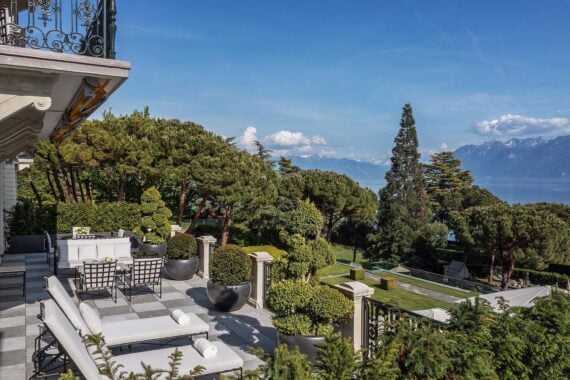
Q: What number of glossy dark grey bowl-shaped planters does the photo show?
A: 4